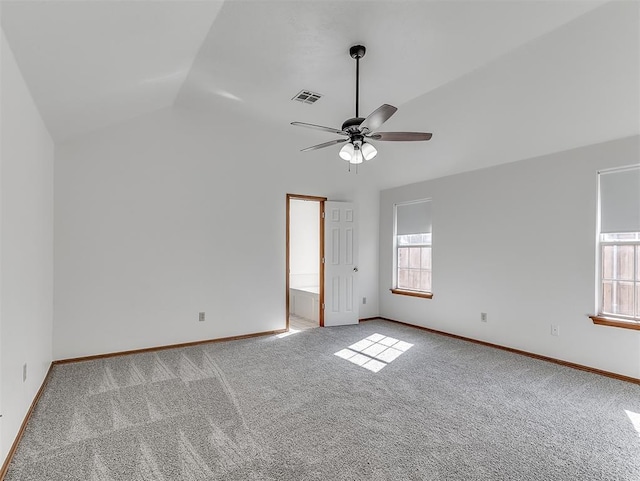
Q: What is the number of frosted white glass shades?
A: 3